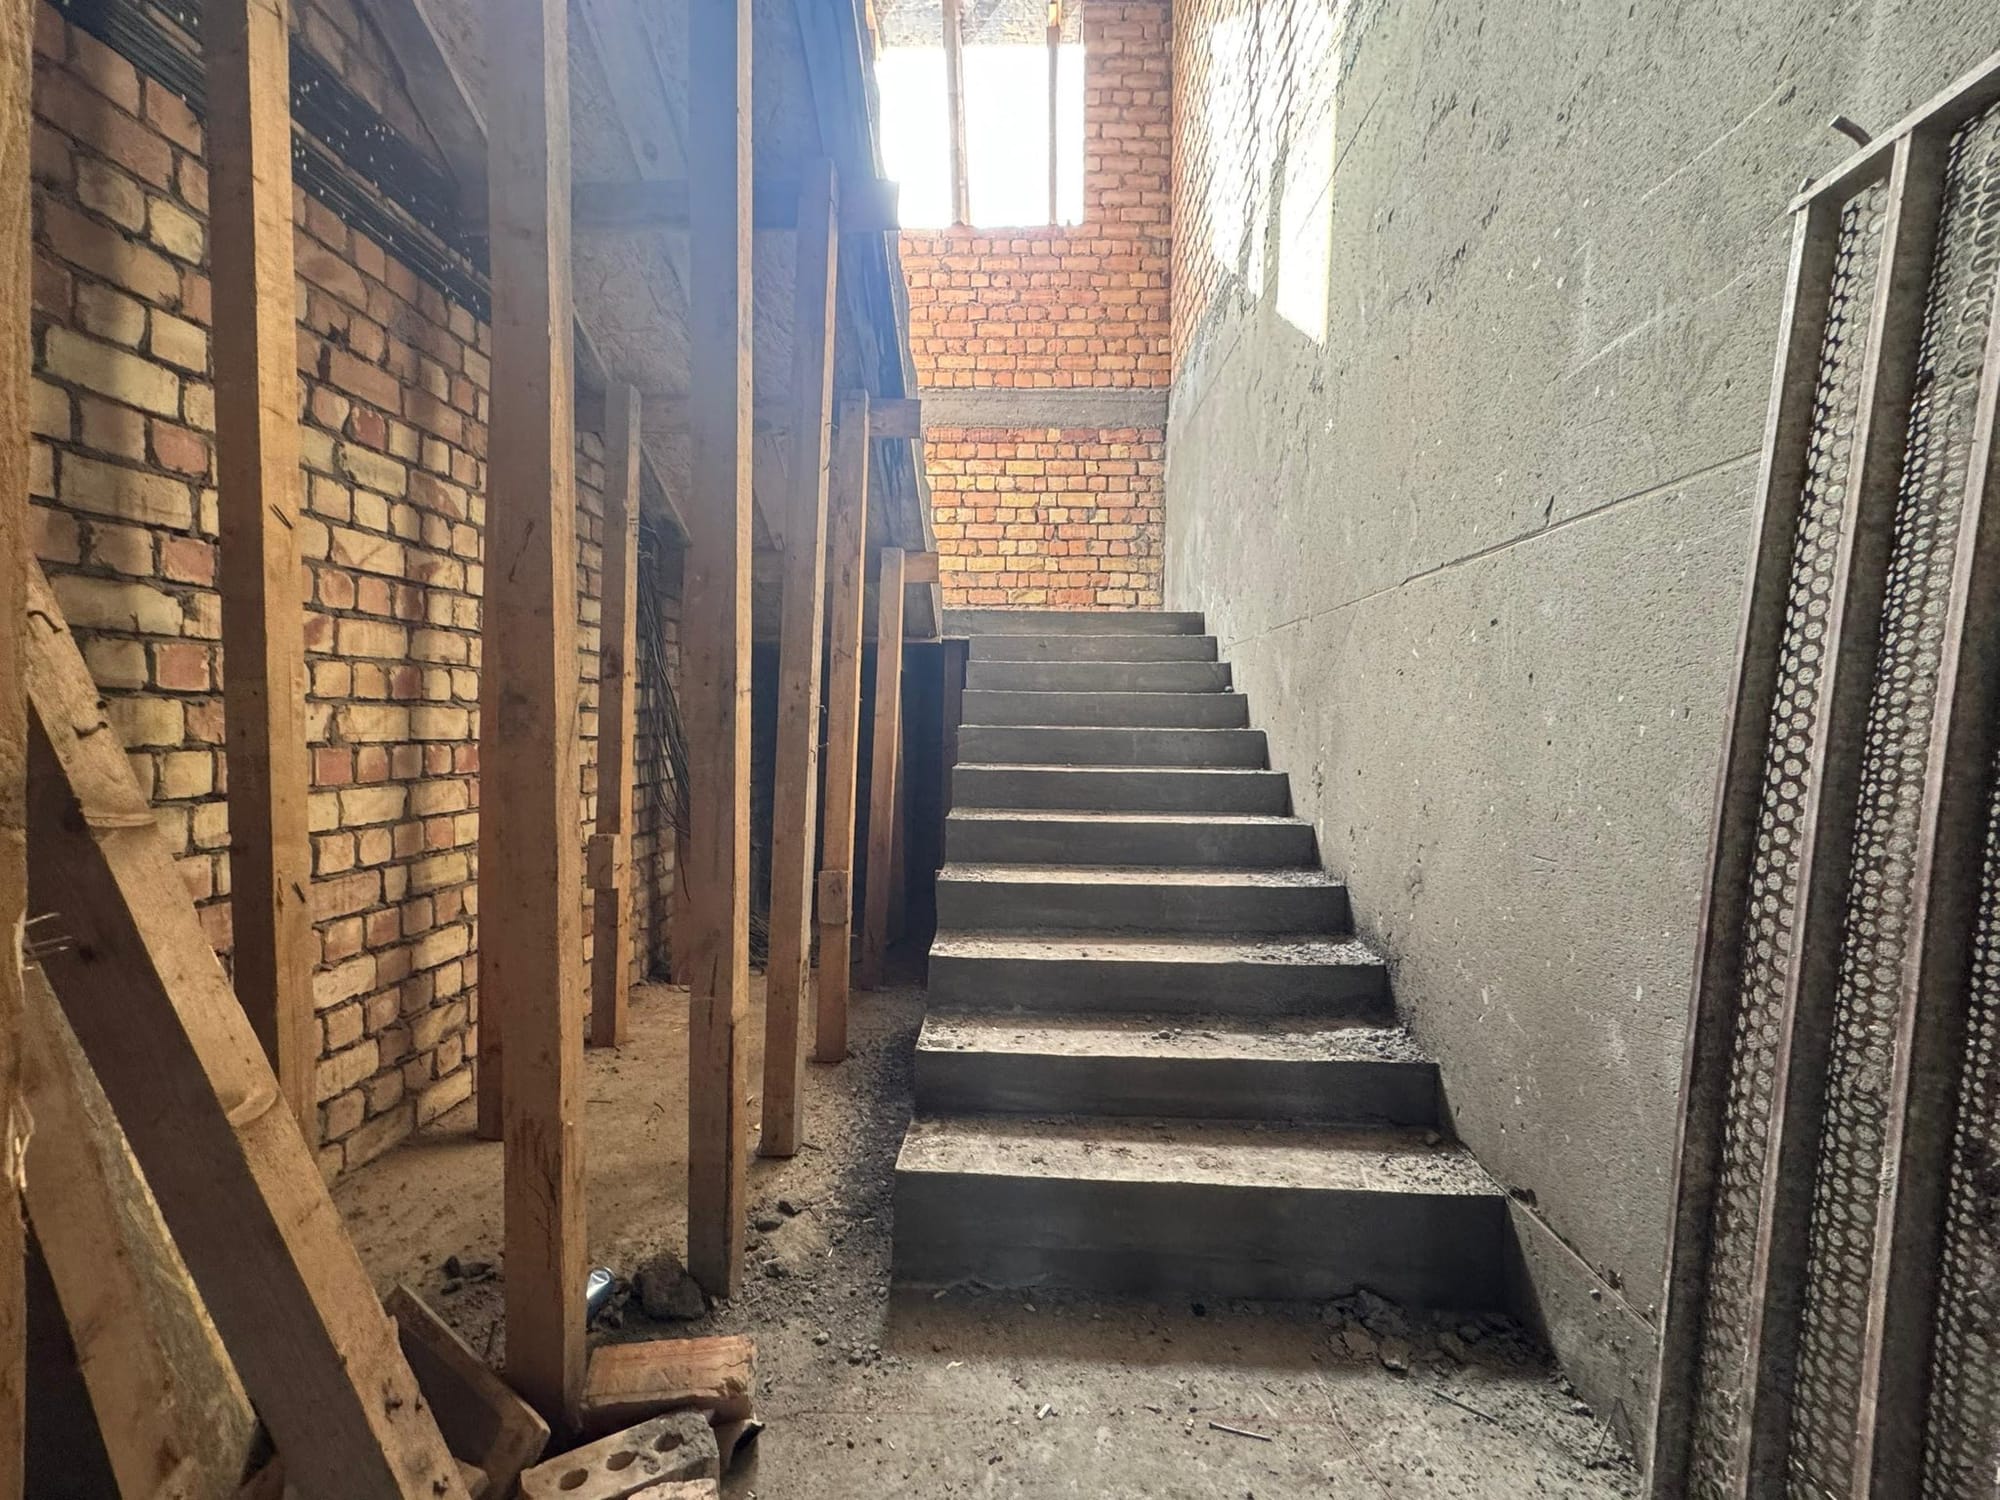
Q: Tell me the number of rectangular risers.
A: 11